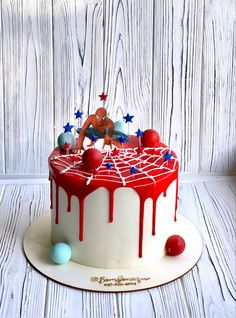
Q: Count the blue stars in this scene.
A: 9